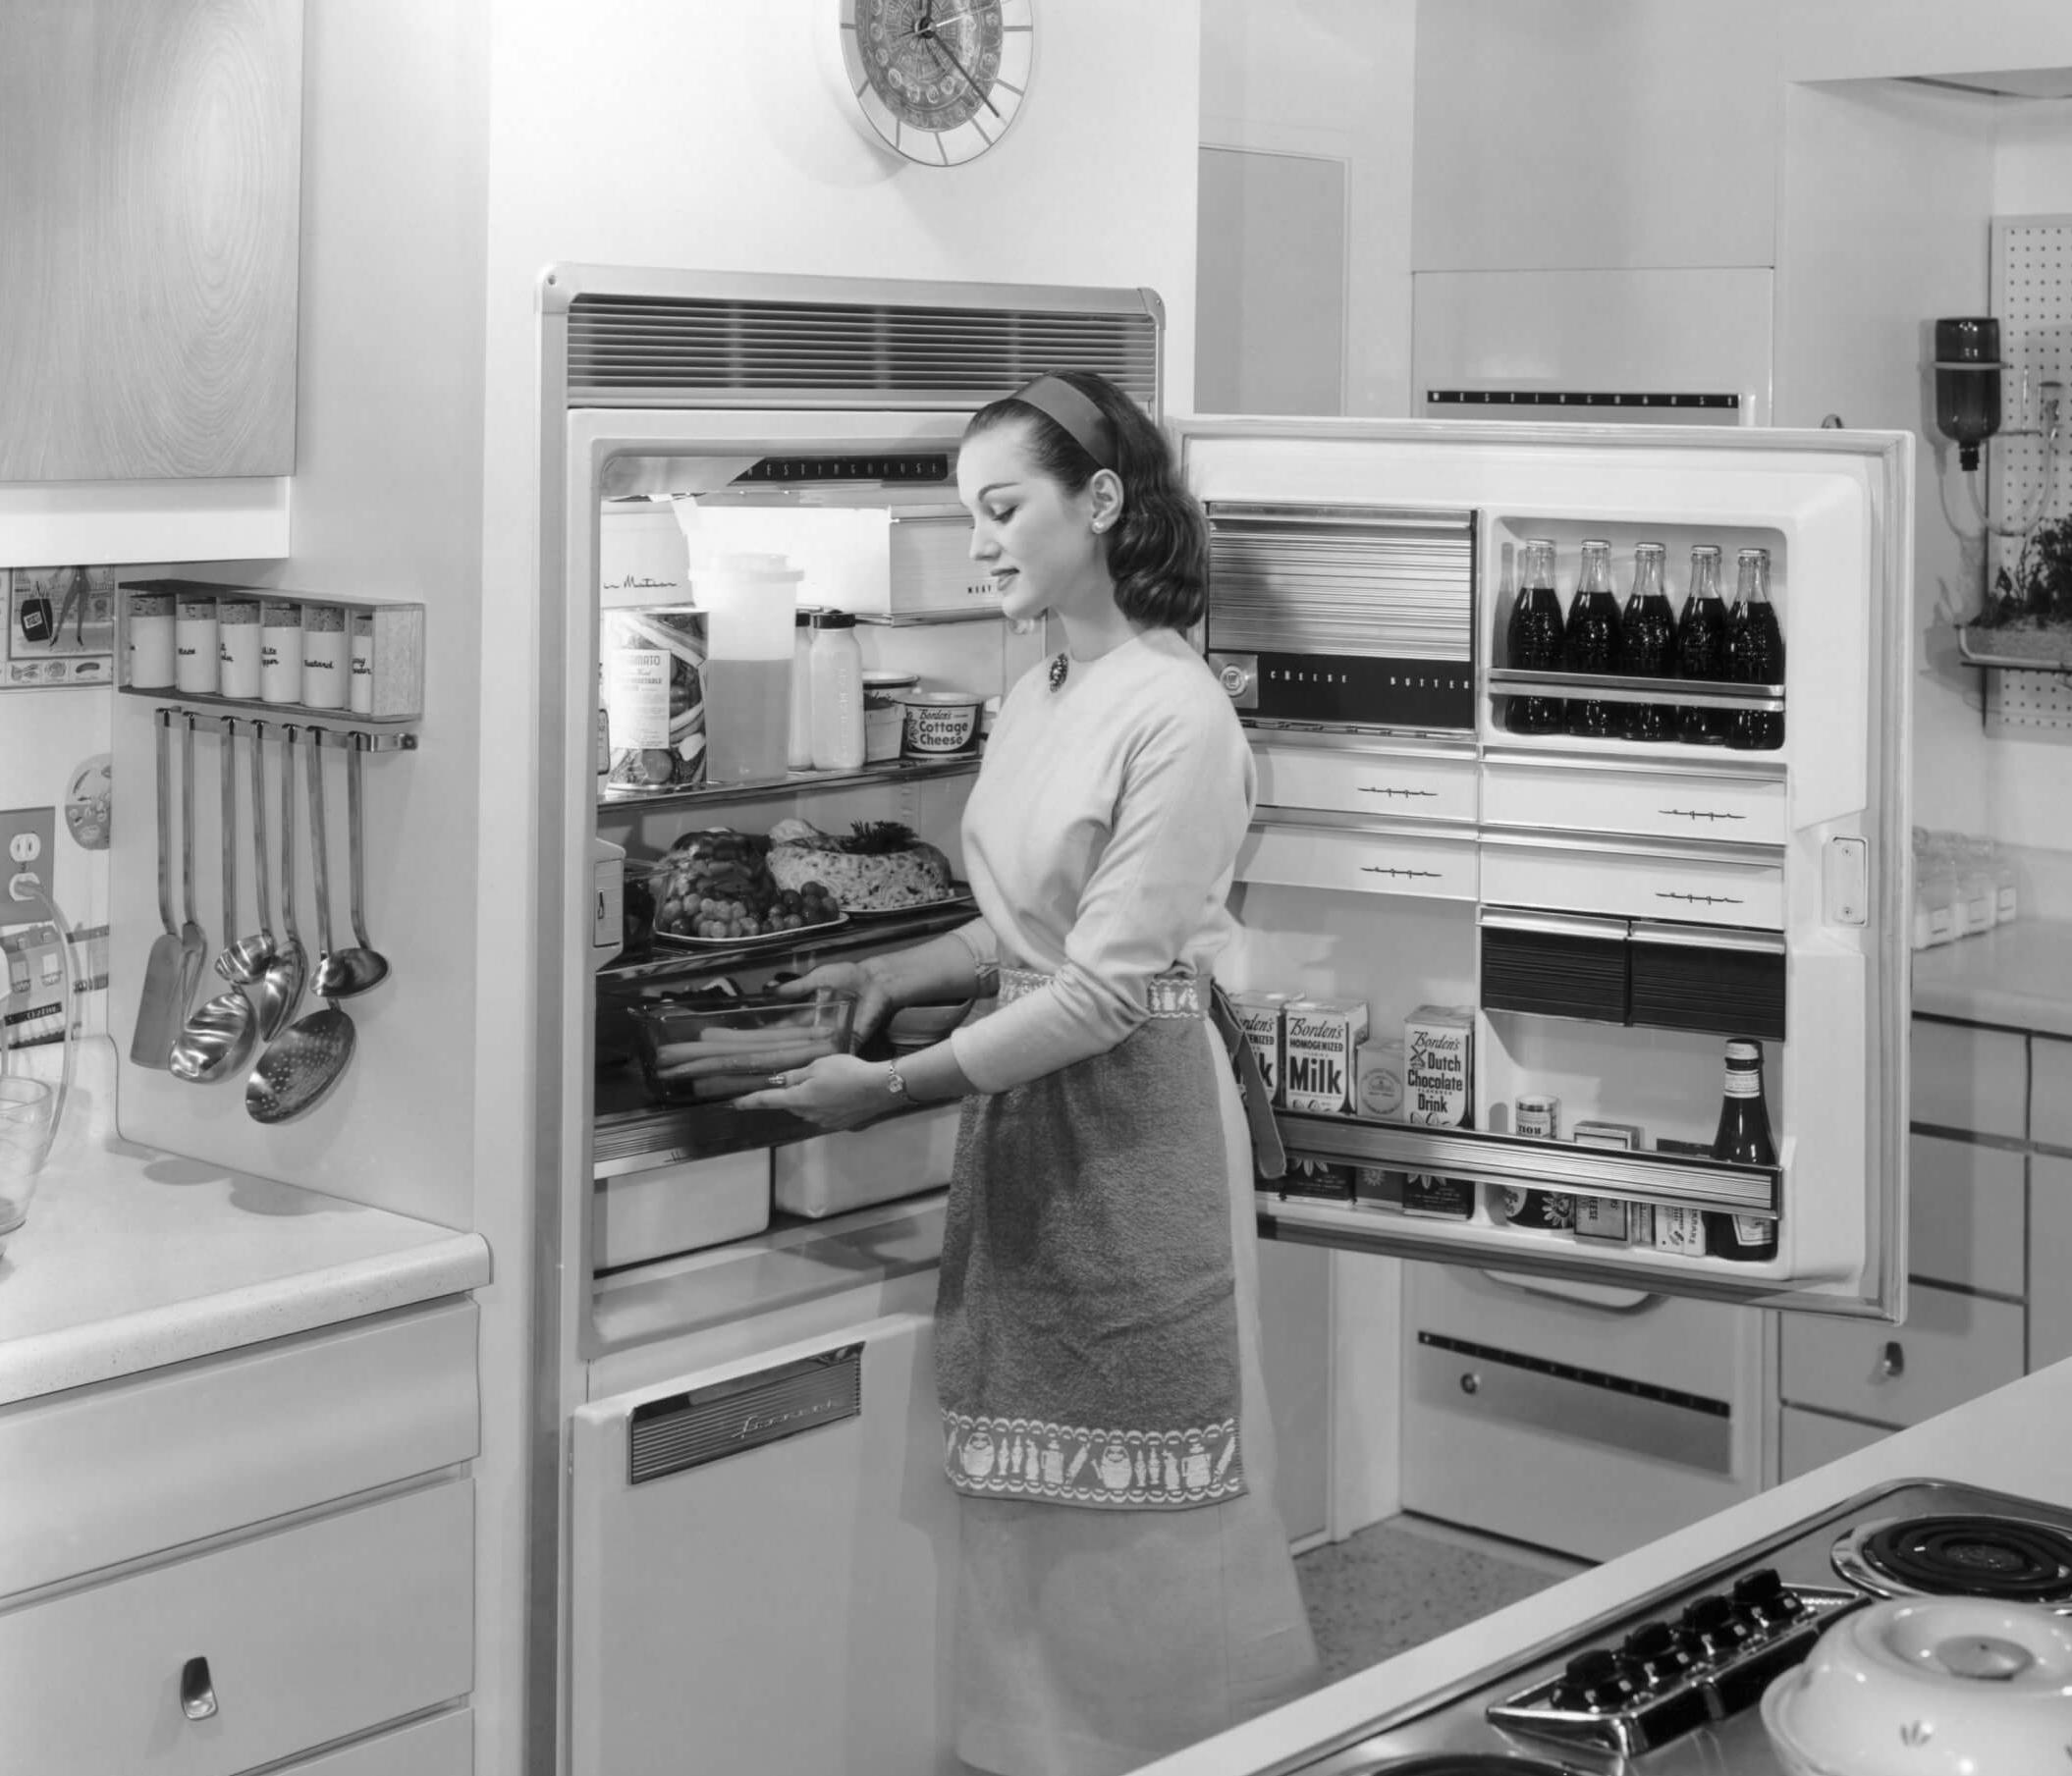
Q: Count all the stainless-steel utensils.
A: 7